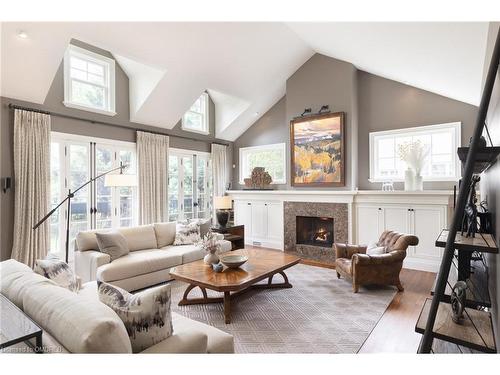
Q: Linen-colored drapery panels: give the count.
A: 3